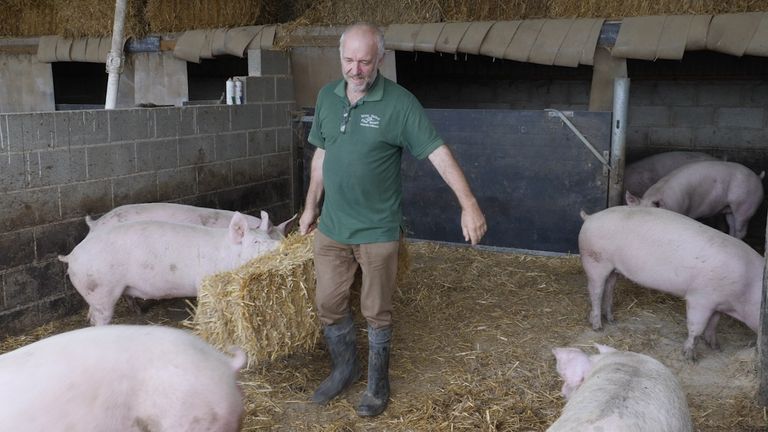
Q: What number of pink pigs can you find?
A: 7